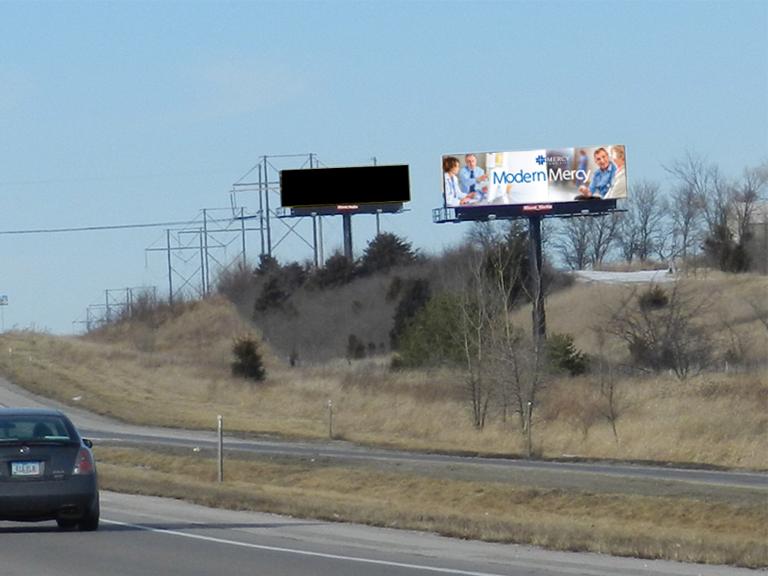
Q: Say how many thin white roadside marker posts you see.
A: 3